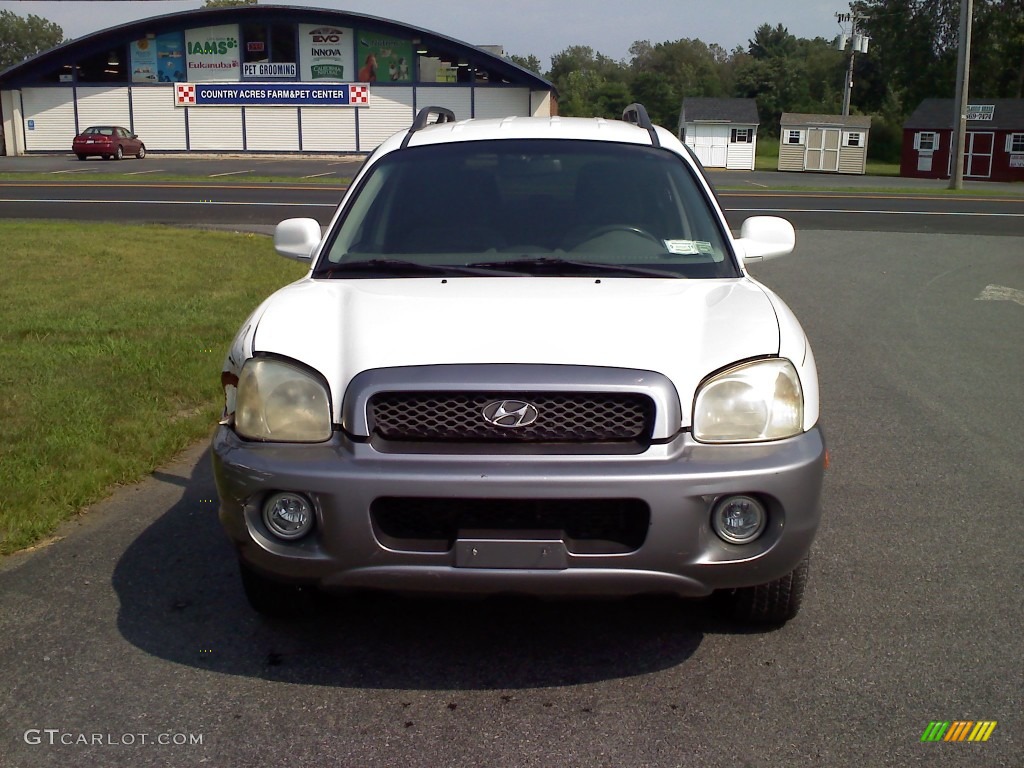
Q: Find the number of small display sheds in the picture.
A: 3